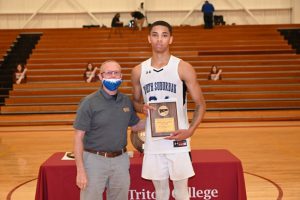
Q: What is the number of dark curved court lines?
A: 2